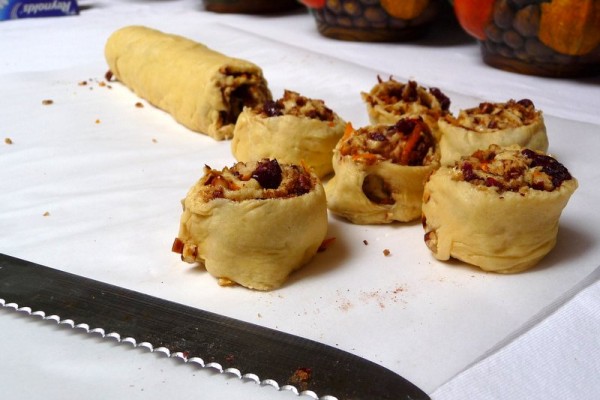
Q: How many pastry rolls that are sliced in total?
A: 6